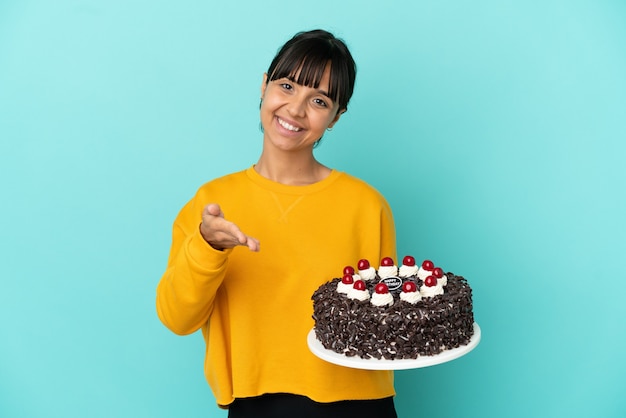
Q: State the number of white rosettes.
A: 11